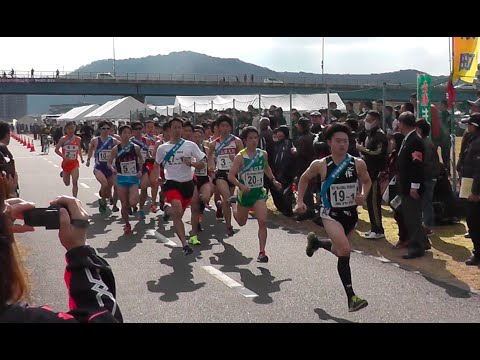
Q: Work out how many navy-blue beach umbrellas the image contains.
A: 0